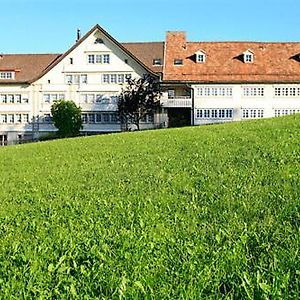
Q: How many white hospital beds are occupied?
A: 0